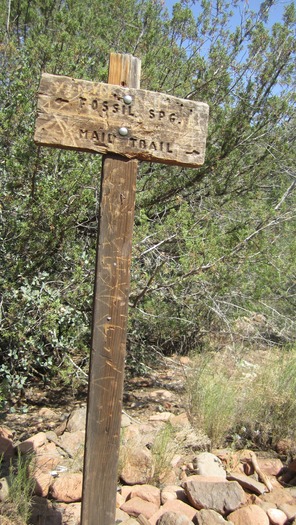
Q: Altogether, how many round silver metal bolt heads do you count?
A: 2